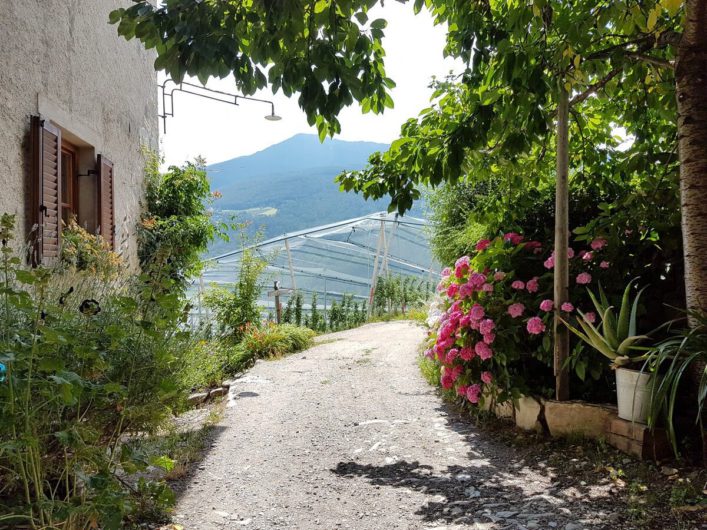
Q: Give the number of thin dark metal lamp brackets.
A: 1